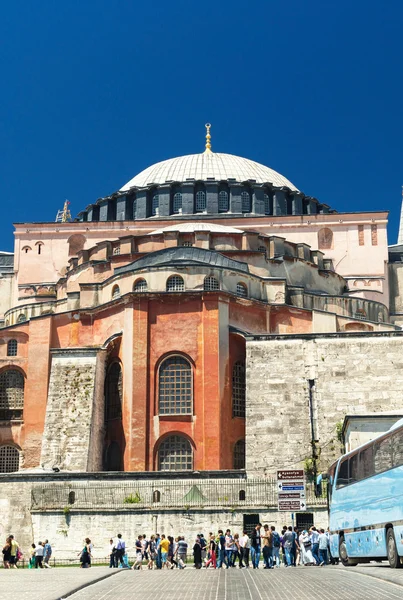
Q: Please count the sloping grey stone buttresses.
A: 1